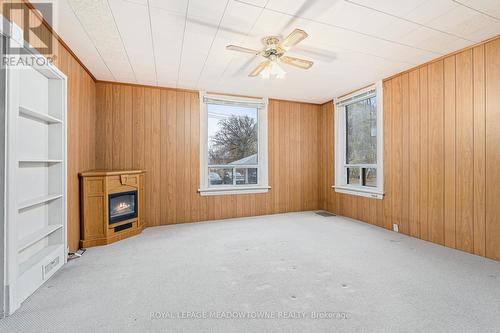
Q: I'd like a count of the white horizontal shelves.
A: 4